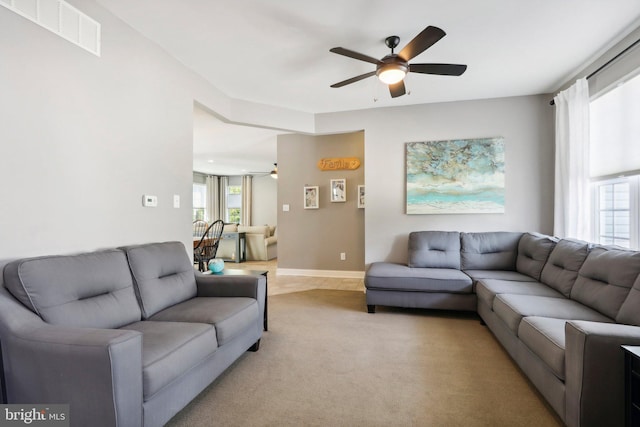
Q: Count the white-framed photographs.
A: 3